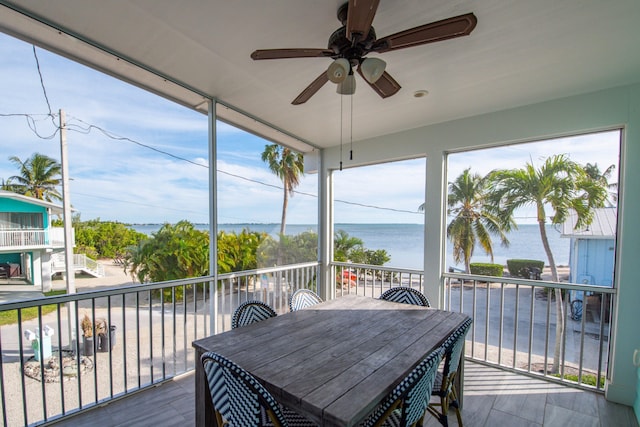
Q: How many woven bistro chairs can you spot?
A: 6